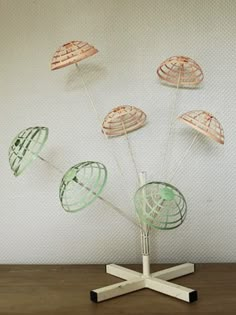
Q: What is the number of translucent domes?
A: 7